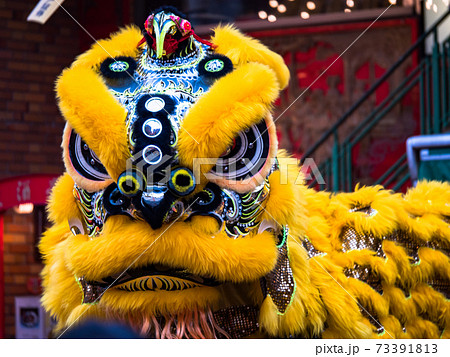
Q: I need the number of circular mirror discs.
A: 3